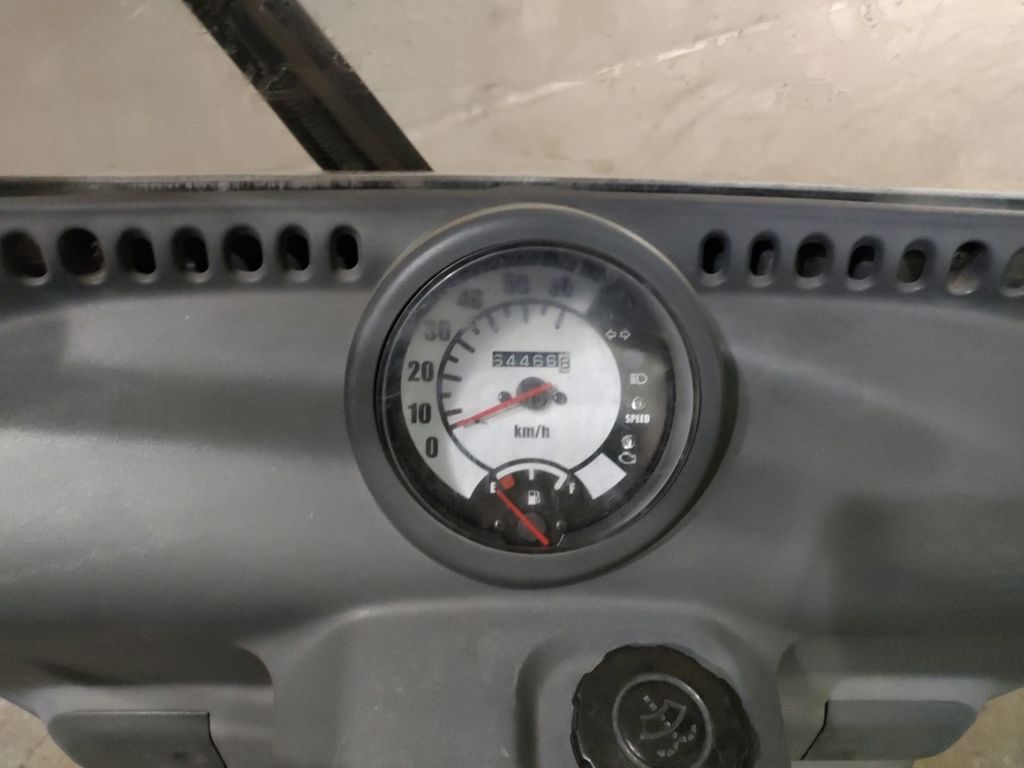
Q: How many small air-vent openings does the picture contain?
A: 14